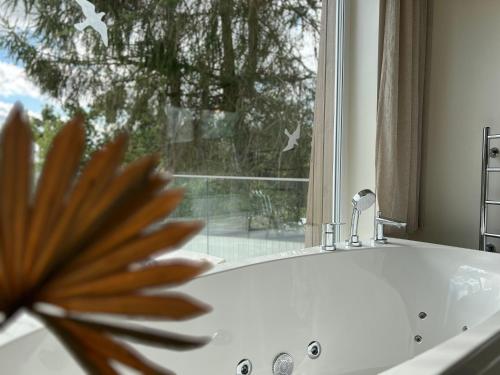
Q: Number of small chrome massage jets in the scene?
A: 5